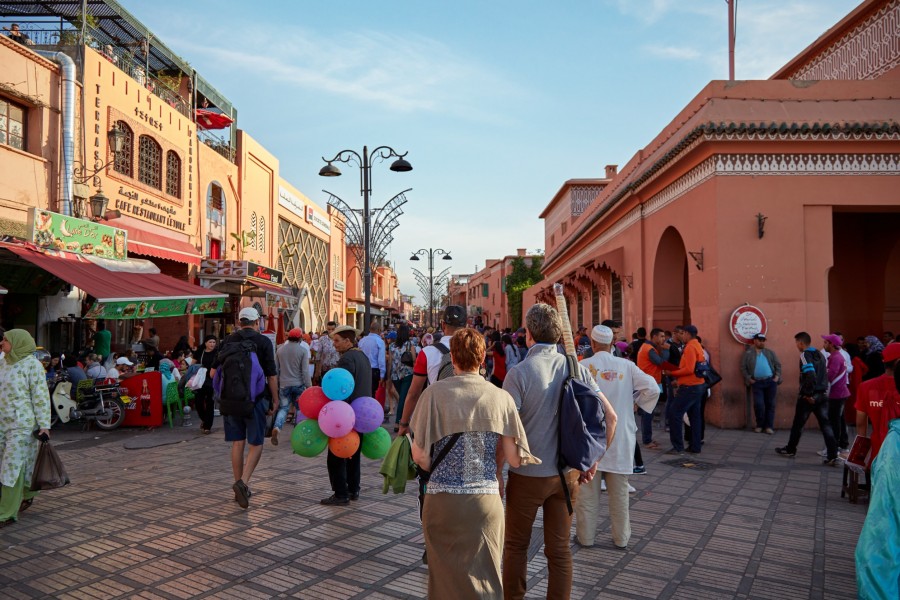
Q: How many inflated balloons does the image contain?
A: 7